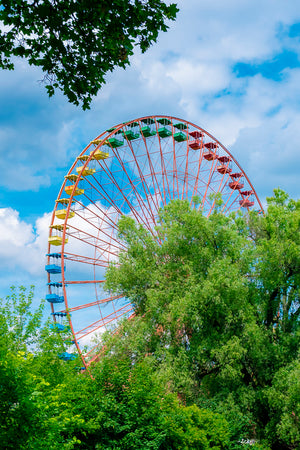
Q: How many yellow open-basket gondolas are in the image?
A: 5